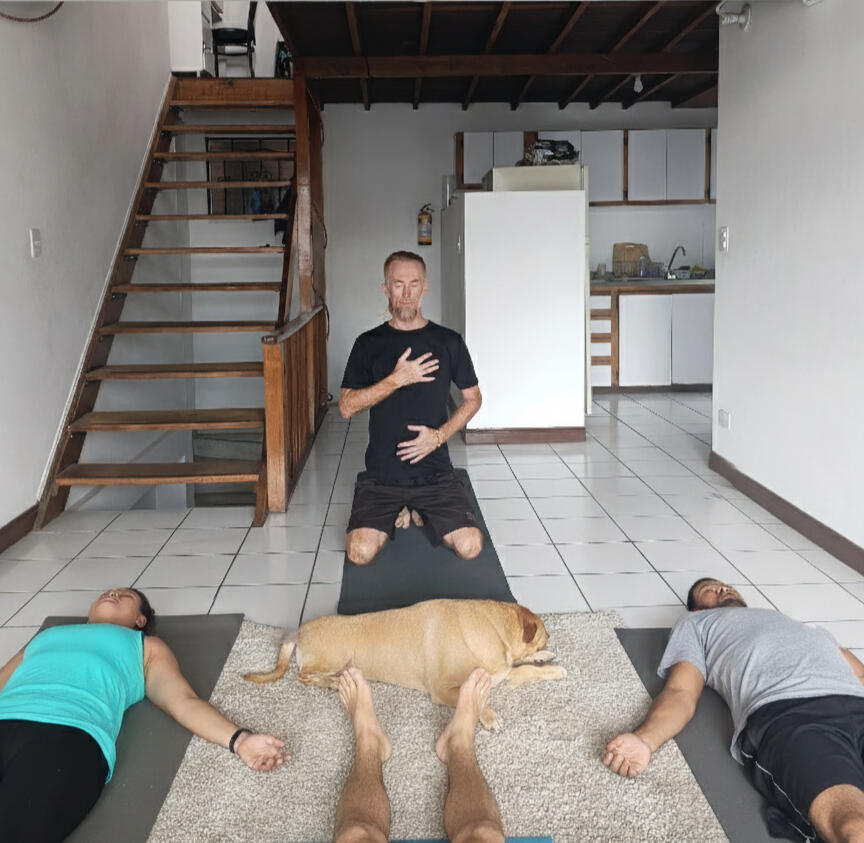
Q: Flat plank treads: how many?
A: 11